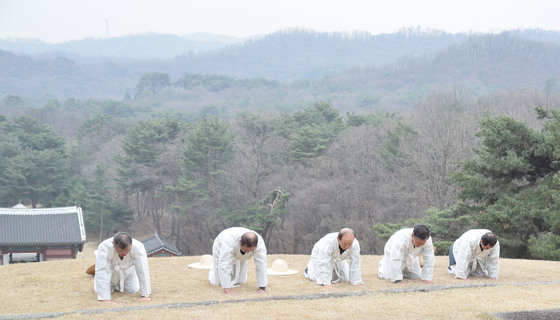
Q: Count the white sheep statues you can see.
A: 0